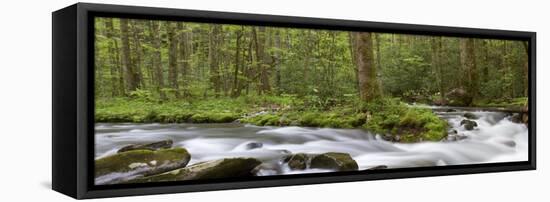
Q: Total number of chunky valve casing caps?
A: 0